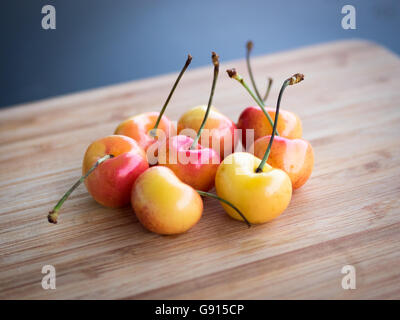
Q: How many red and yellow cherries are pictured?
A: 8